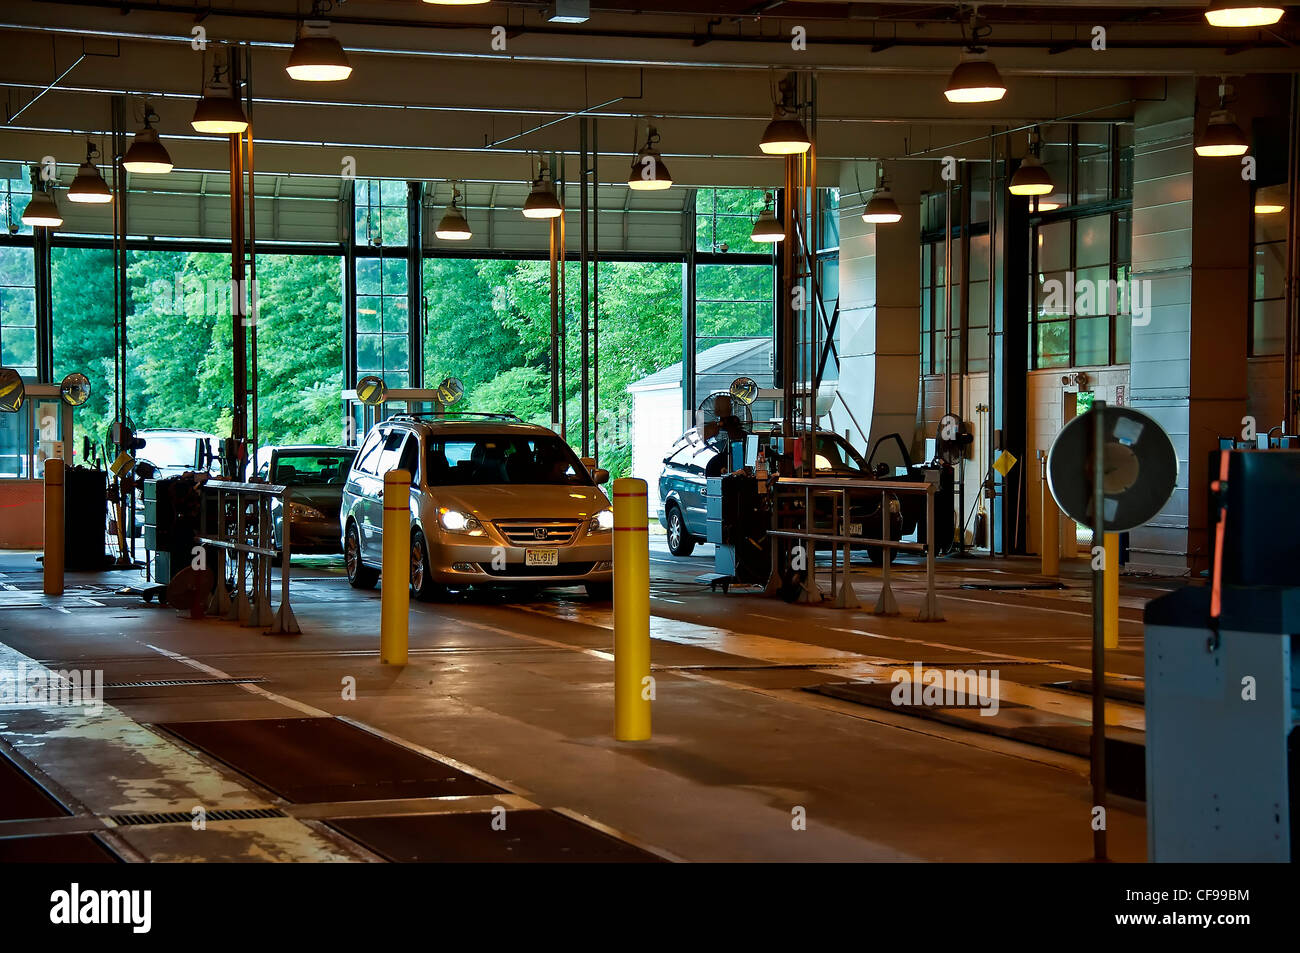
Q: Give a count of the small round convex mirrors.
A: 5